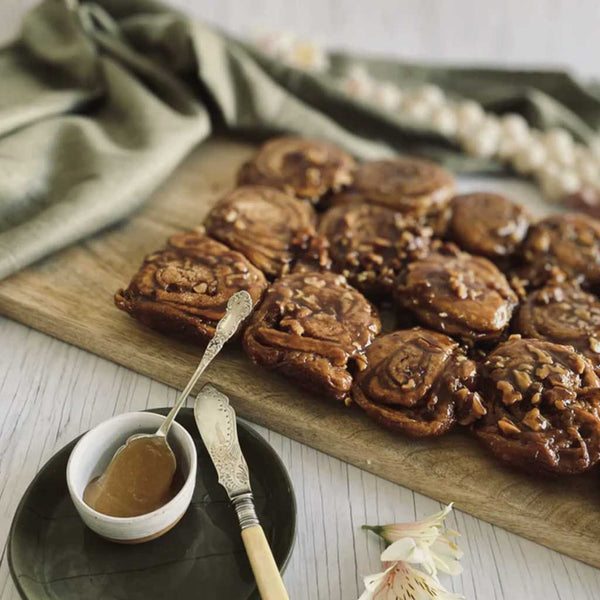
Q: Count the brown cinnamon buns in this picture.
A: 12